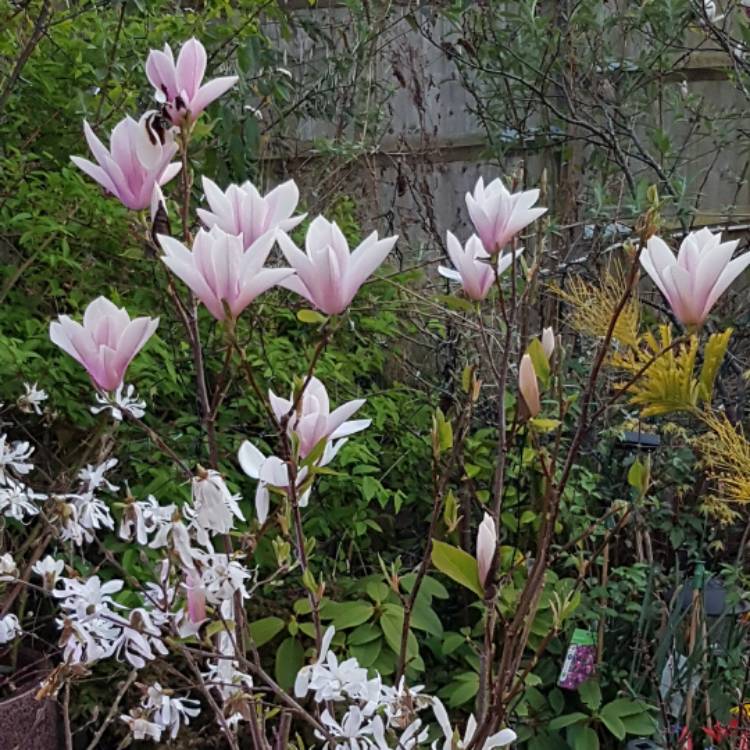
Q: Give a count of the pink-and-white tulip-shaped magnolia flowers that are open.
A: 10